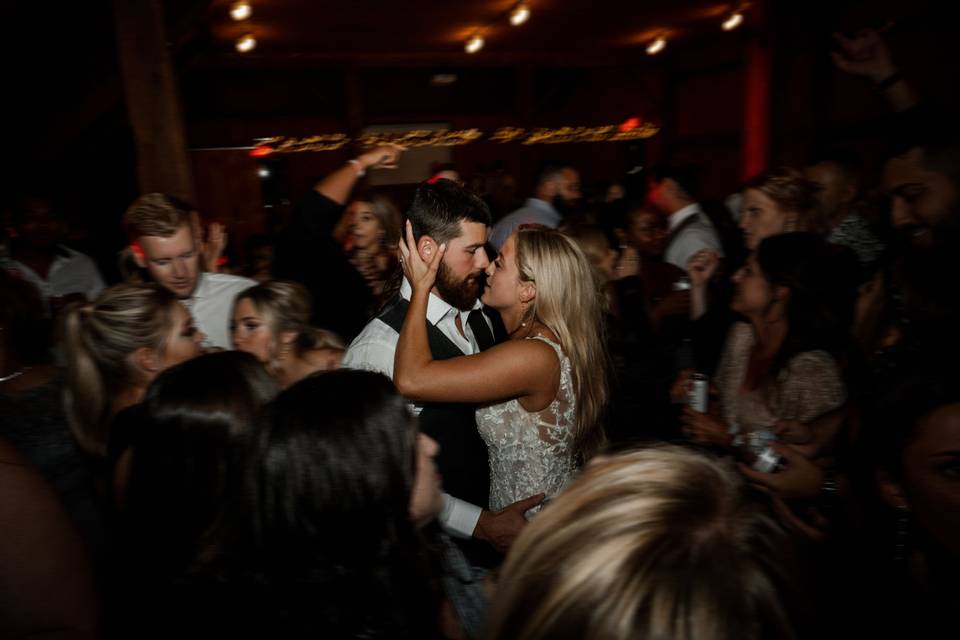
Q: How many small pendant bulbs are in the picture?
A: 6